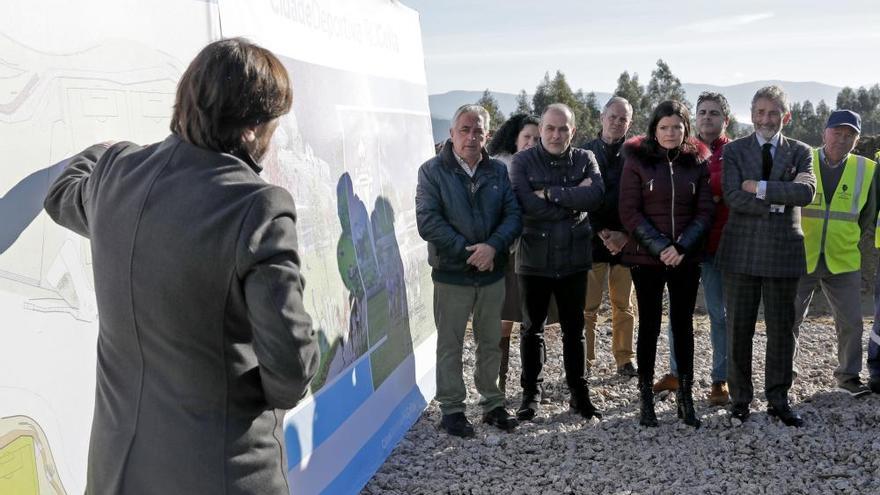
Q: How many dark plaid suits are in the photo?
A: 1